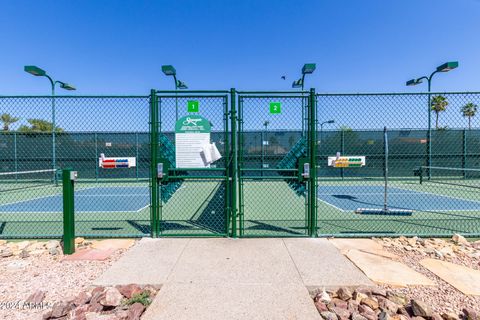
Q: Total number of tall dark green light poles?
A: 4